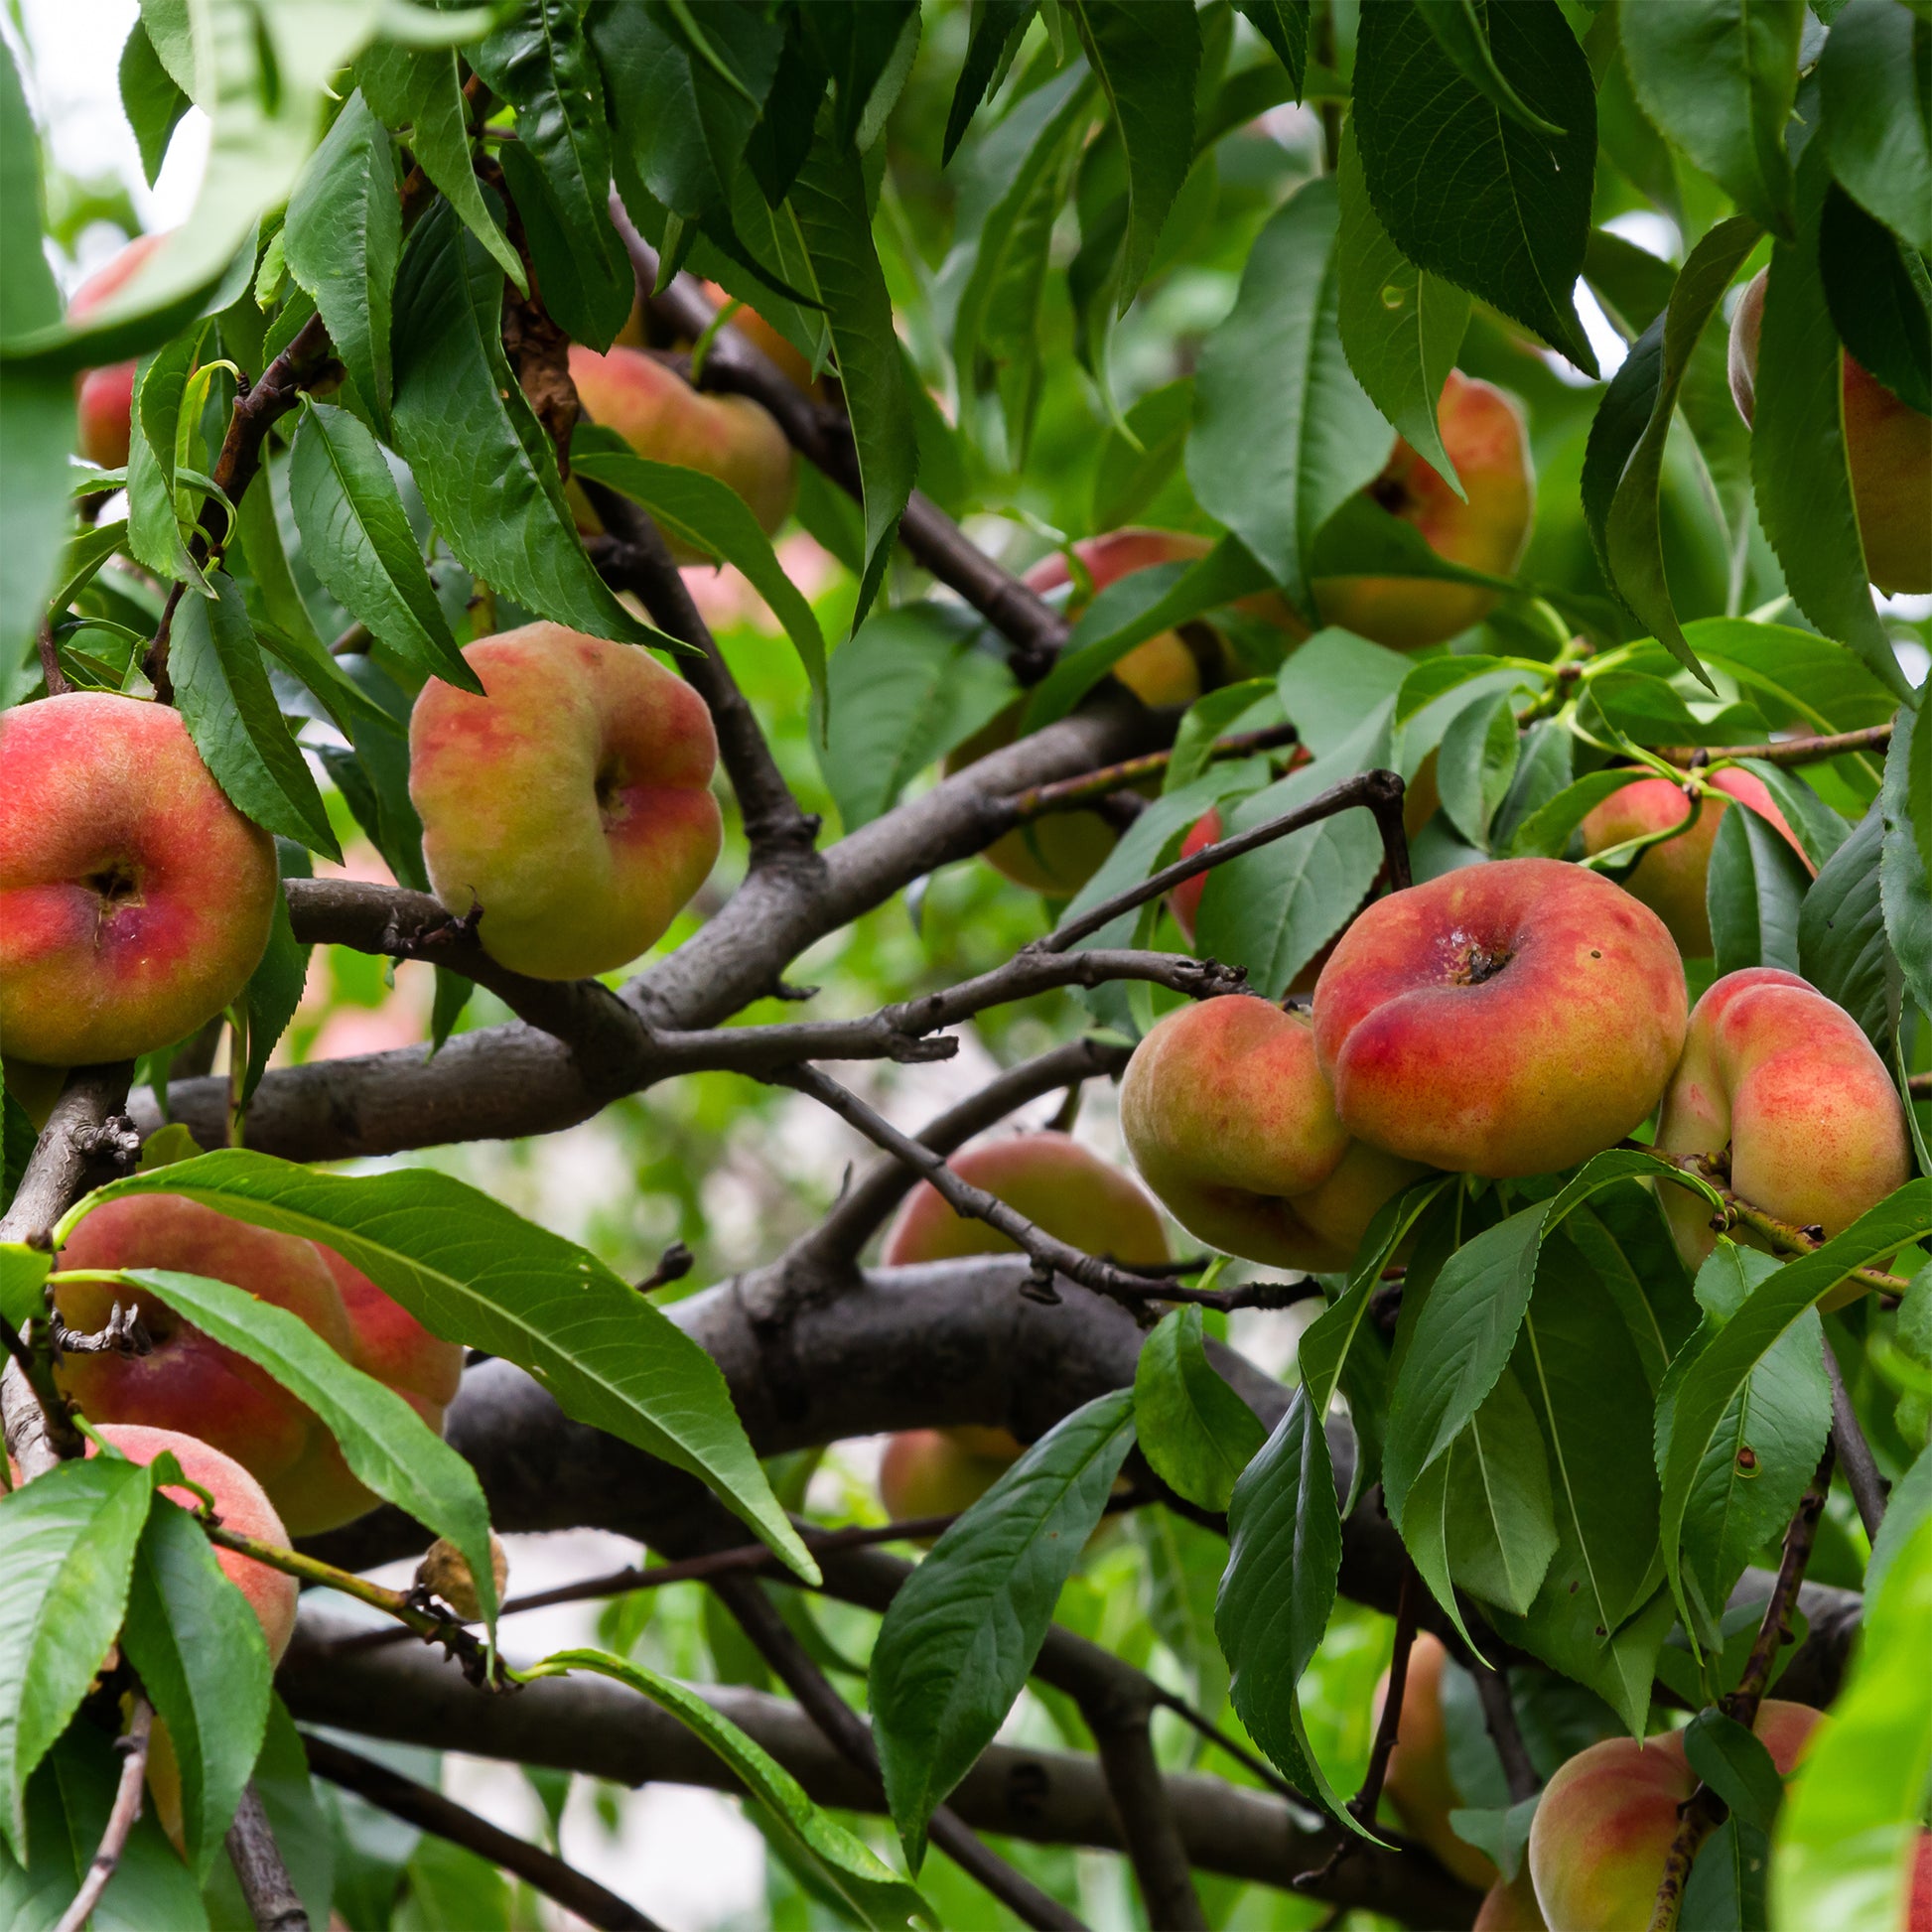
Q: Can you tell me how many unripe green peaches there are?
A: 0